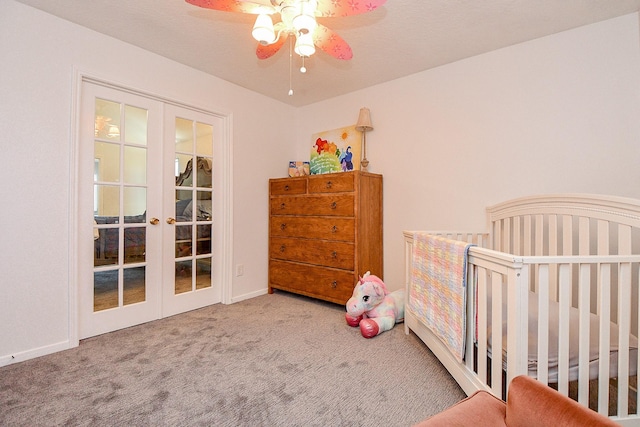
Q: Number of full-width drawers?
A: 4